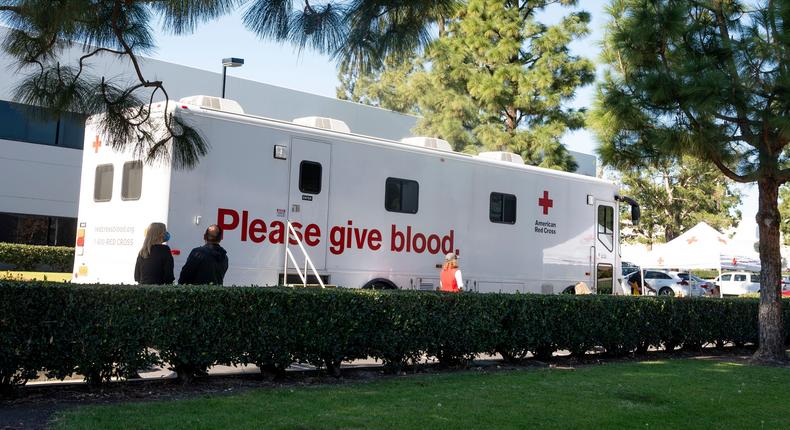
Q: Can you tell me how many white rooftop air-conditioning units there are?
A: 4